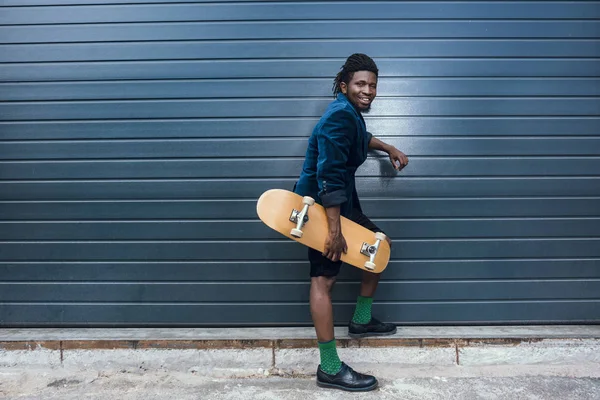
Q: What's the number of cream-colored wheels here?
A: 4